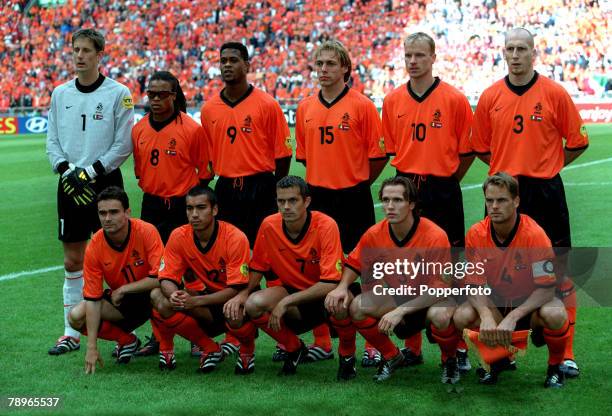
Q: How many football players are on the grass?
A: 11